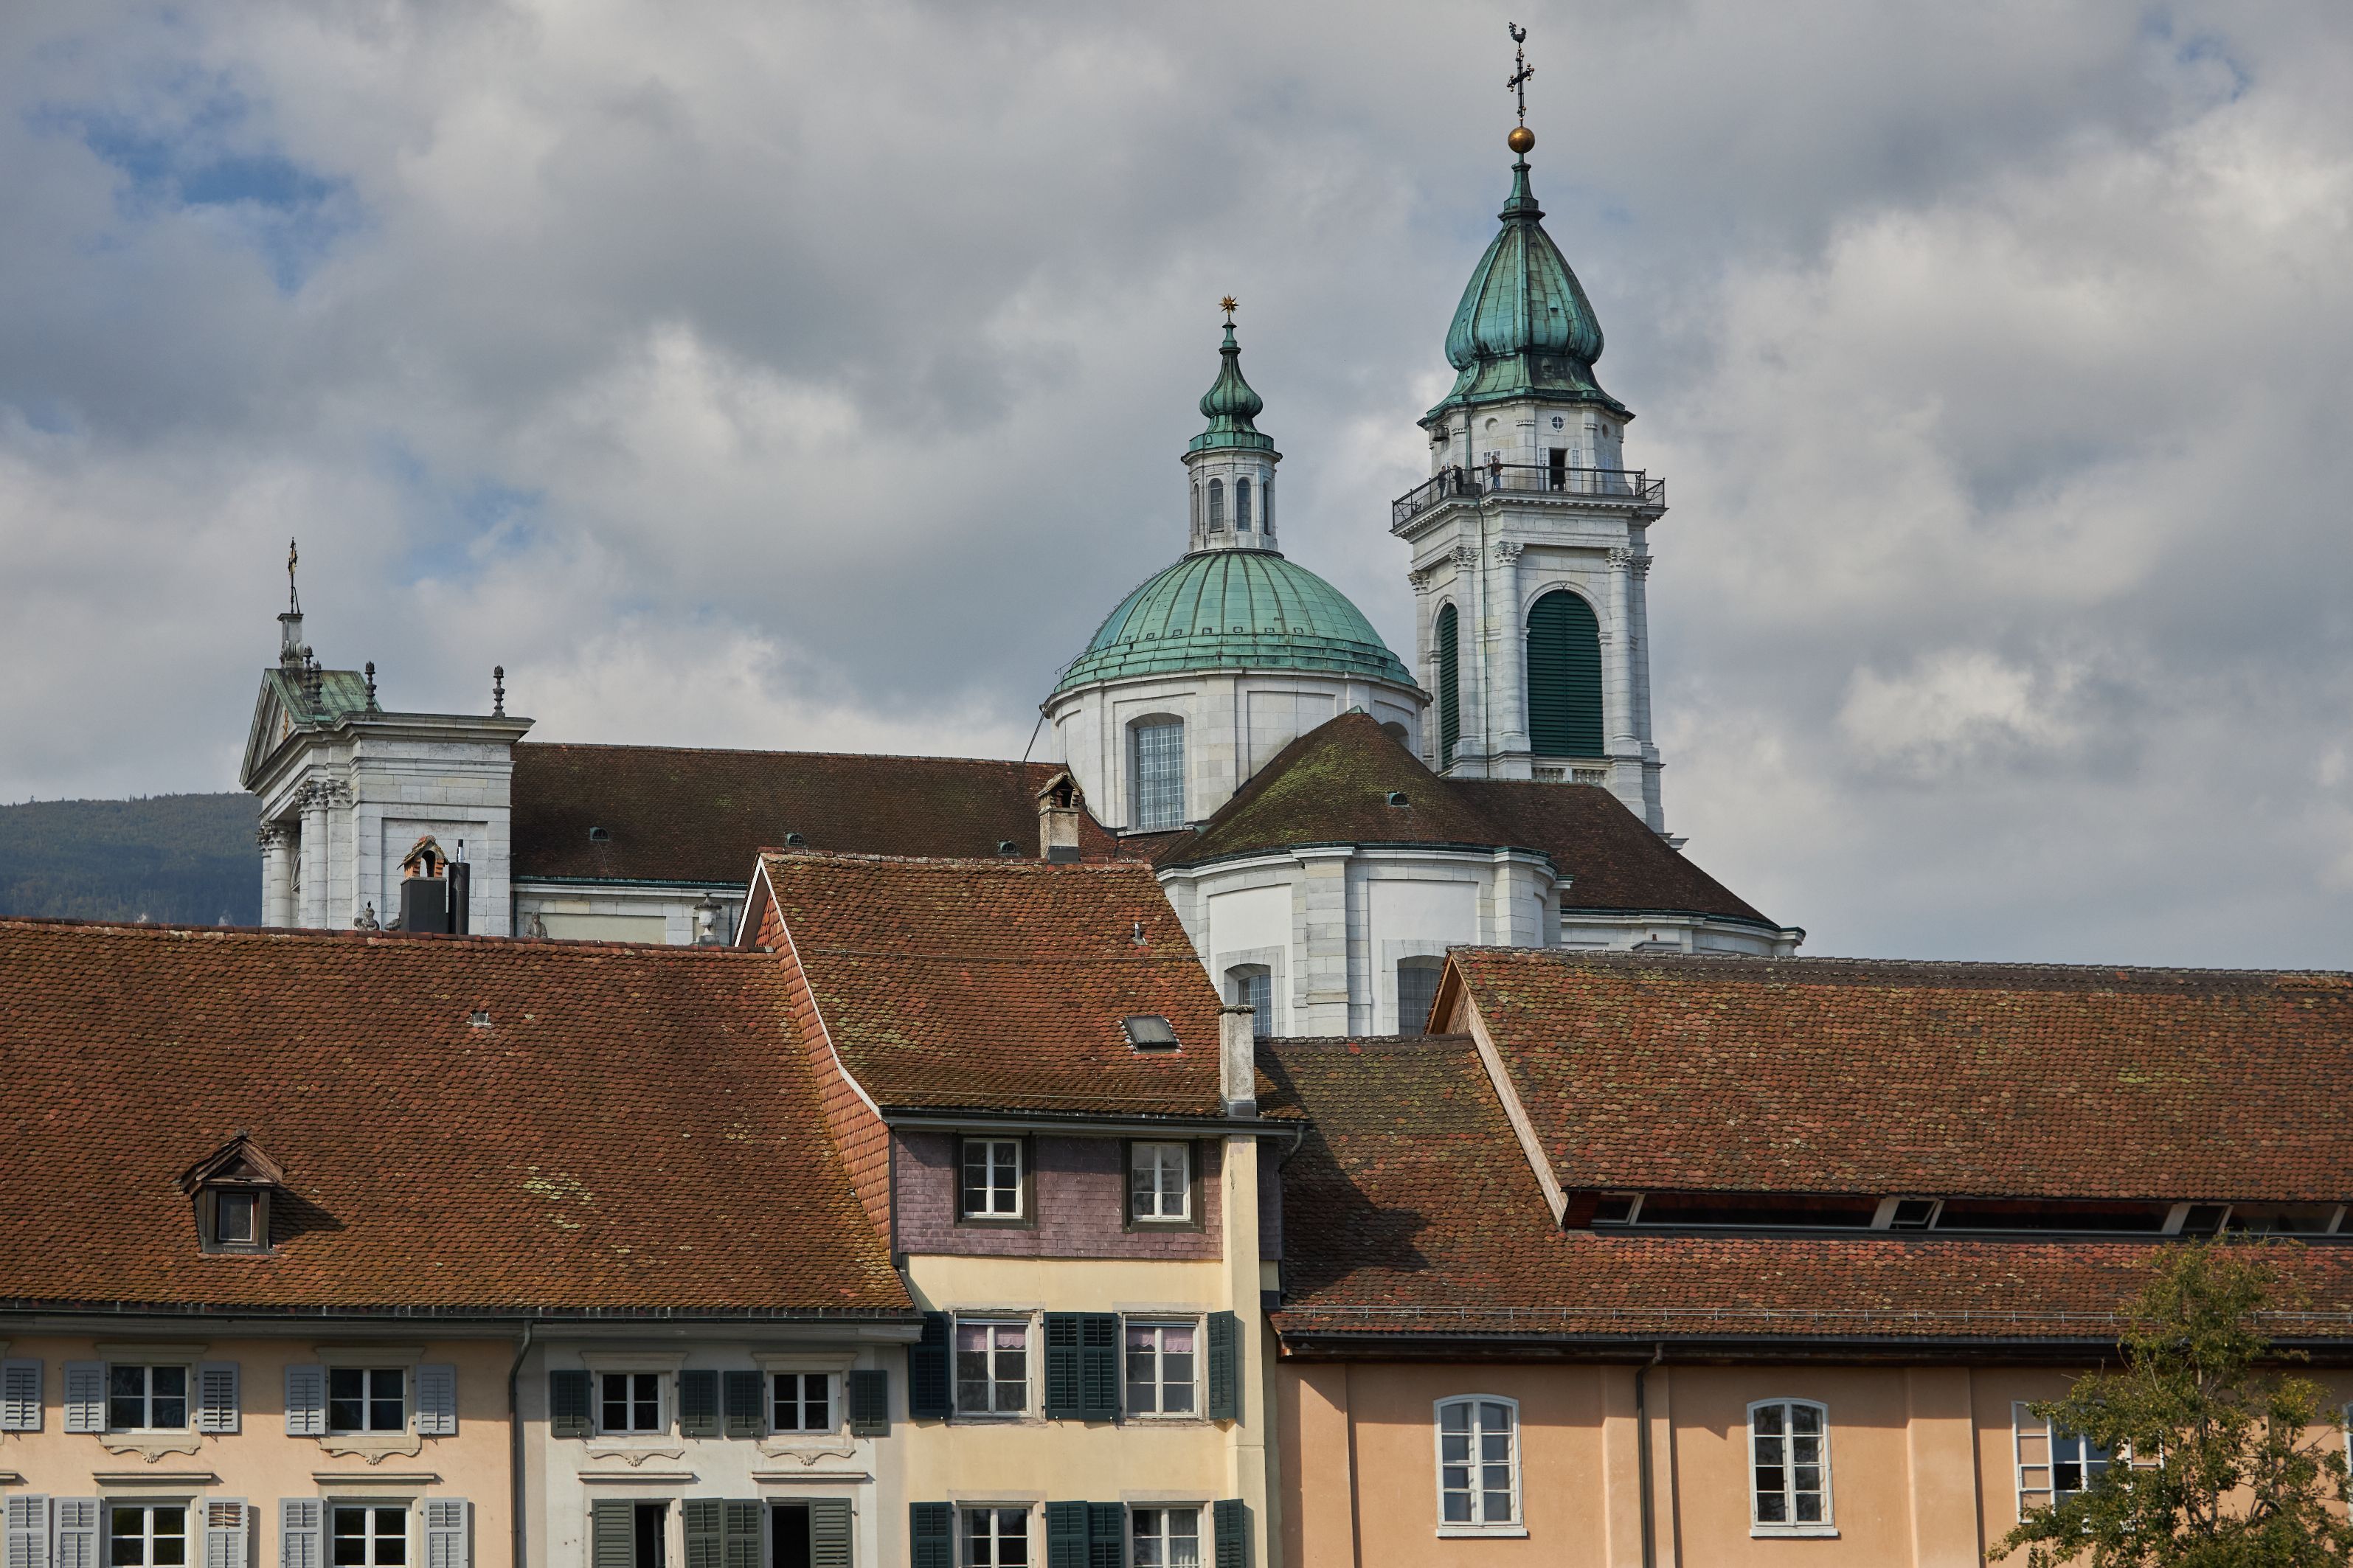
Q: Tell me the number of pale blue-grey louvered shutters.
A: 10